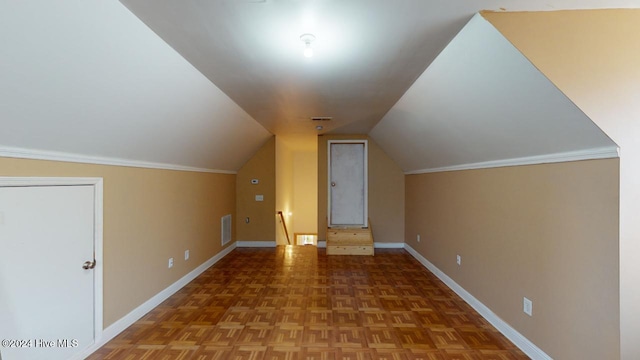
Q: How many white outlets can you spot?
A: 5